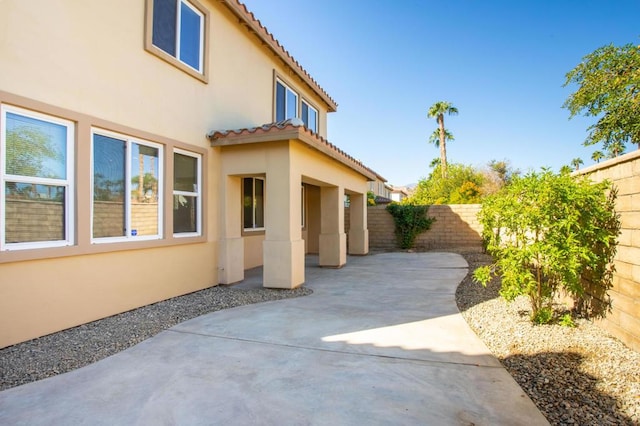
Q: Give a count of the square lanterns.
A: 0